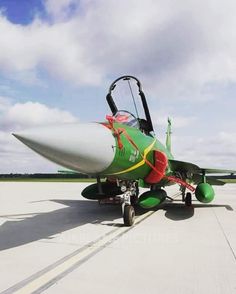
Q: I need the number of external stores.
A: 3